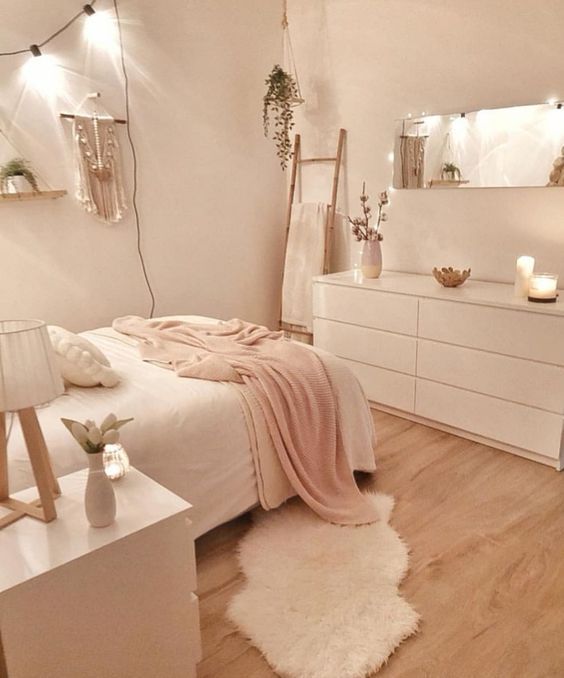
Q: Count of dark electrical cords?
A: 2